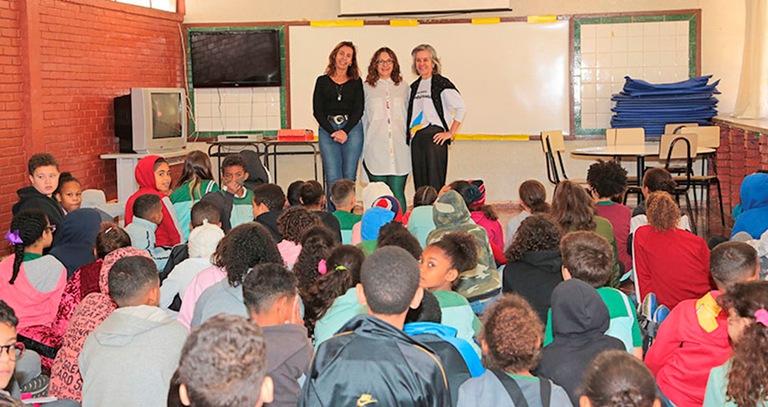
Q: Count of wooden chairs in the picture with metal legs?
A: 5